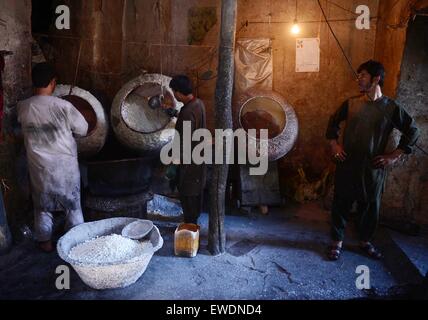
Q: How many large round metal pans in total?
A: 3